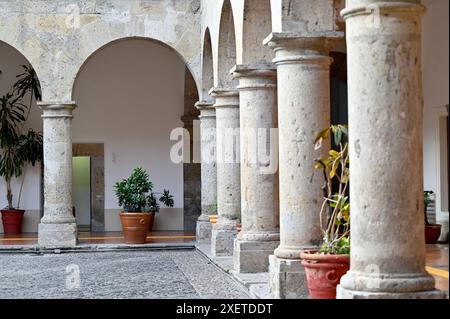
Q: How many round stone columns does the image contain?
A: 6